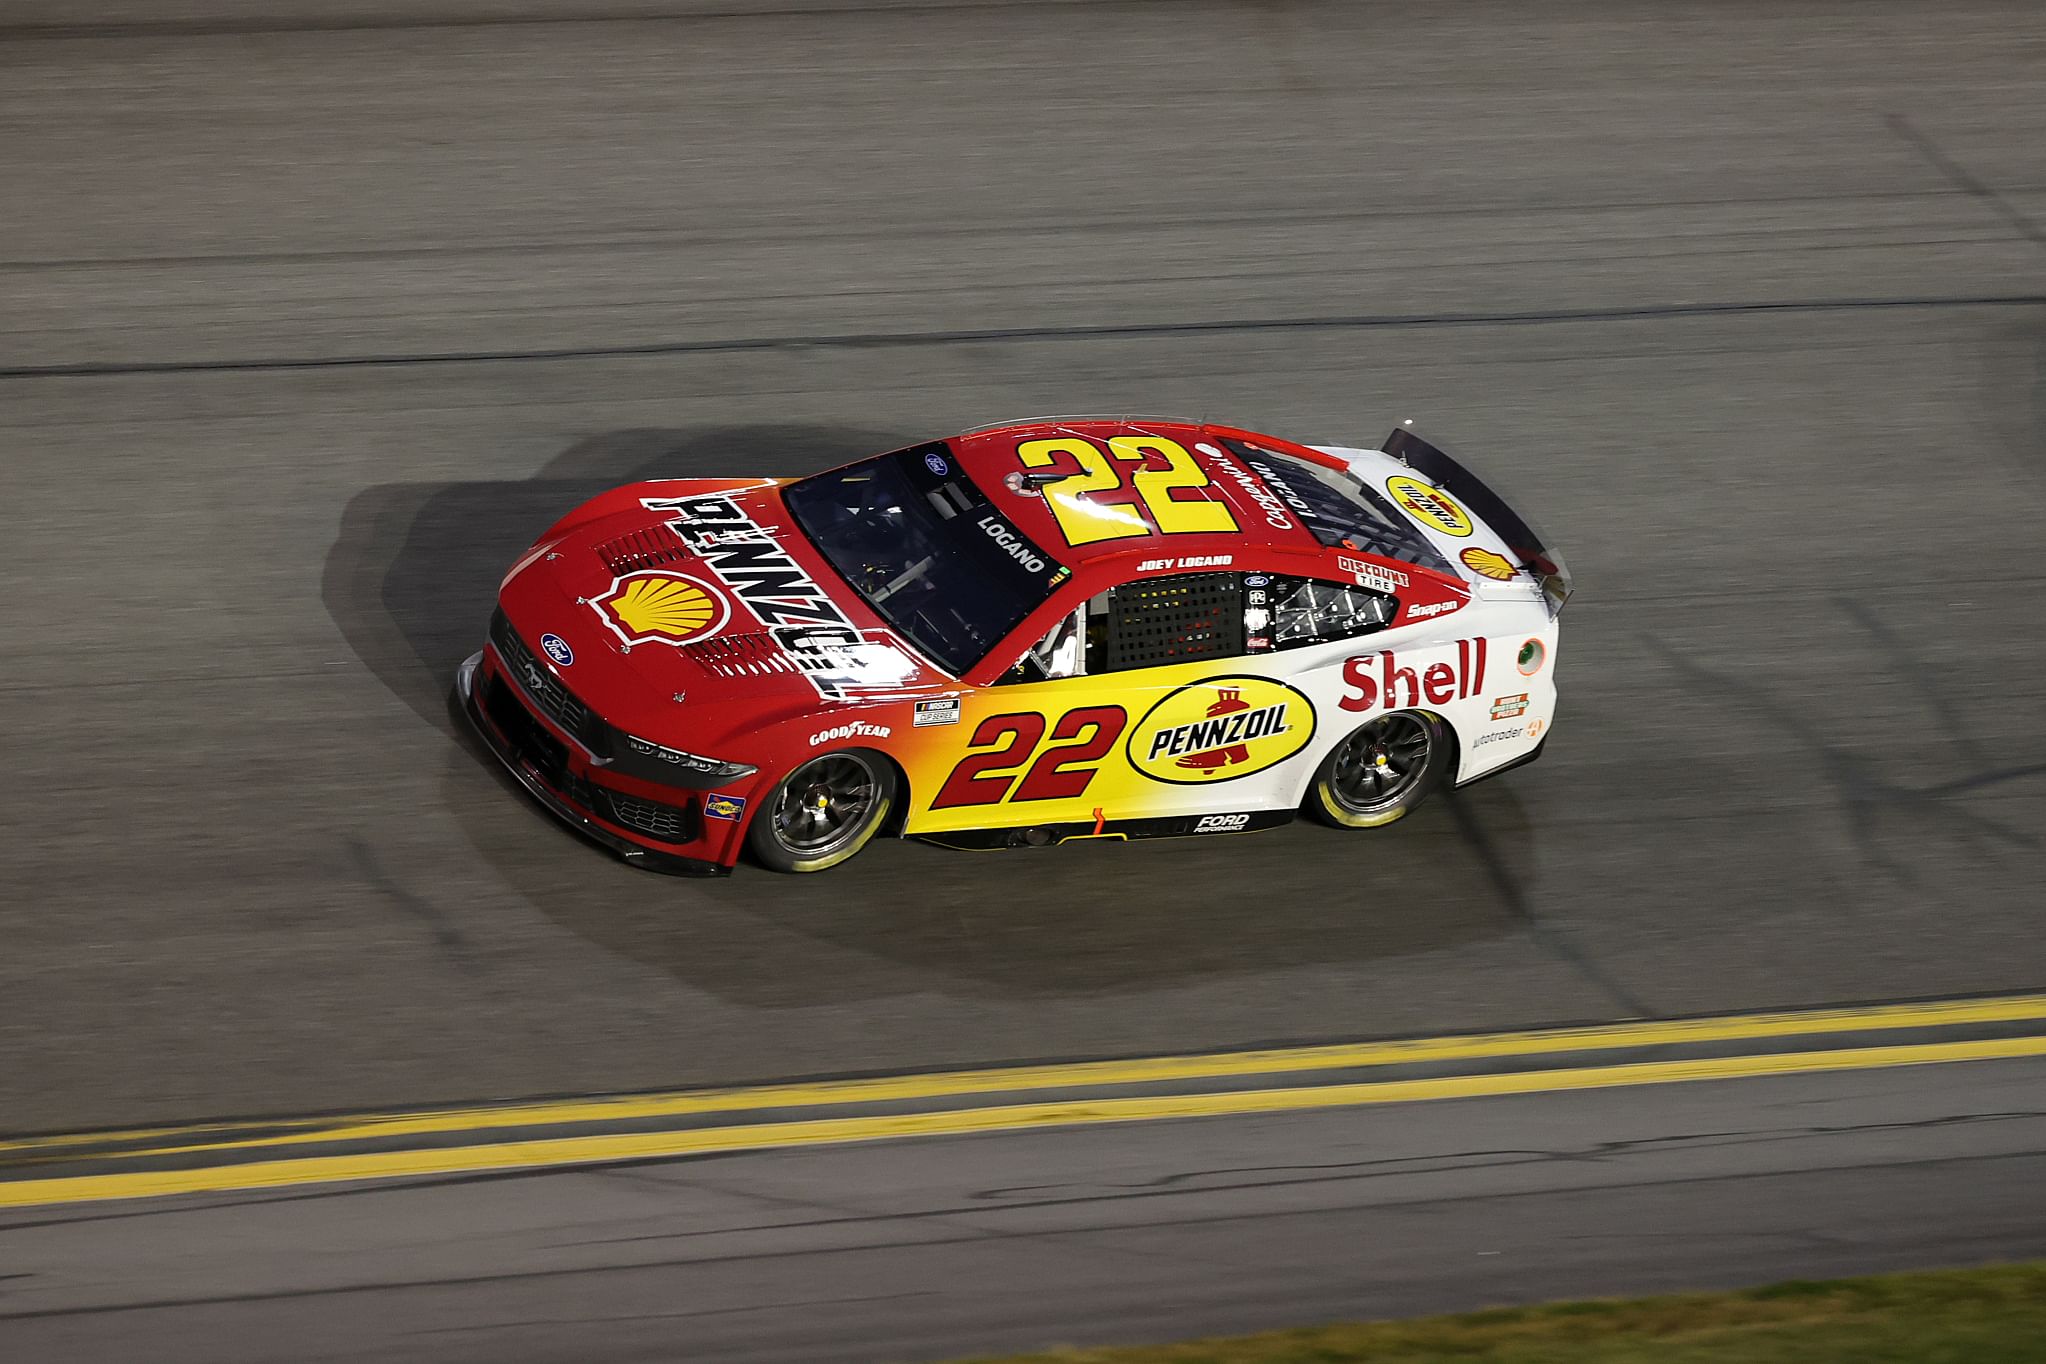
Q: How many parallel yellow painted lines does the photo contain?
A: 2